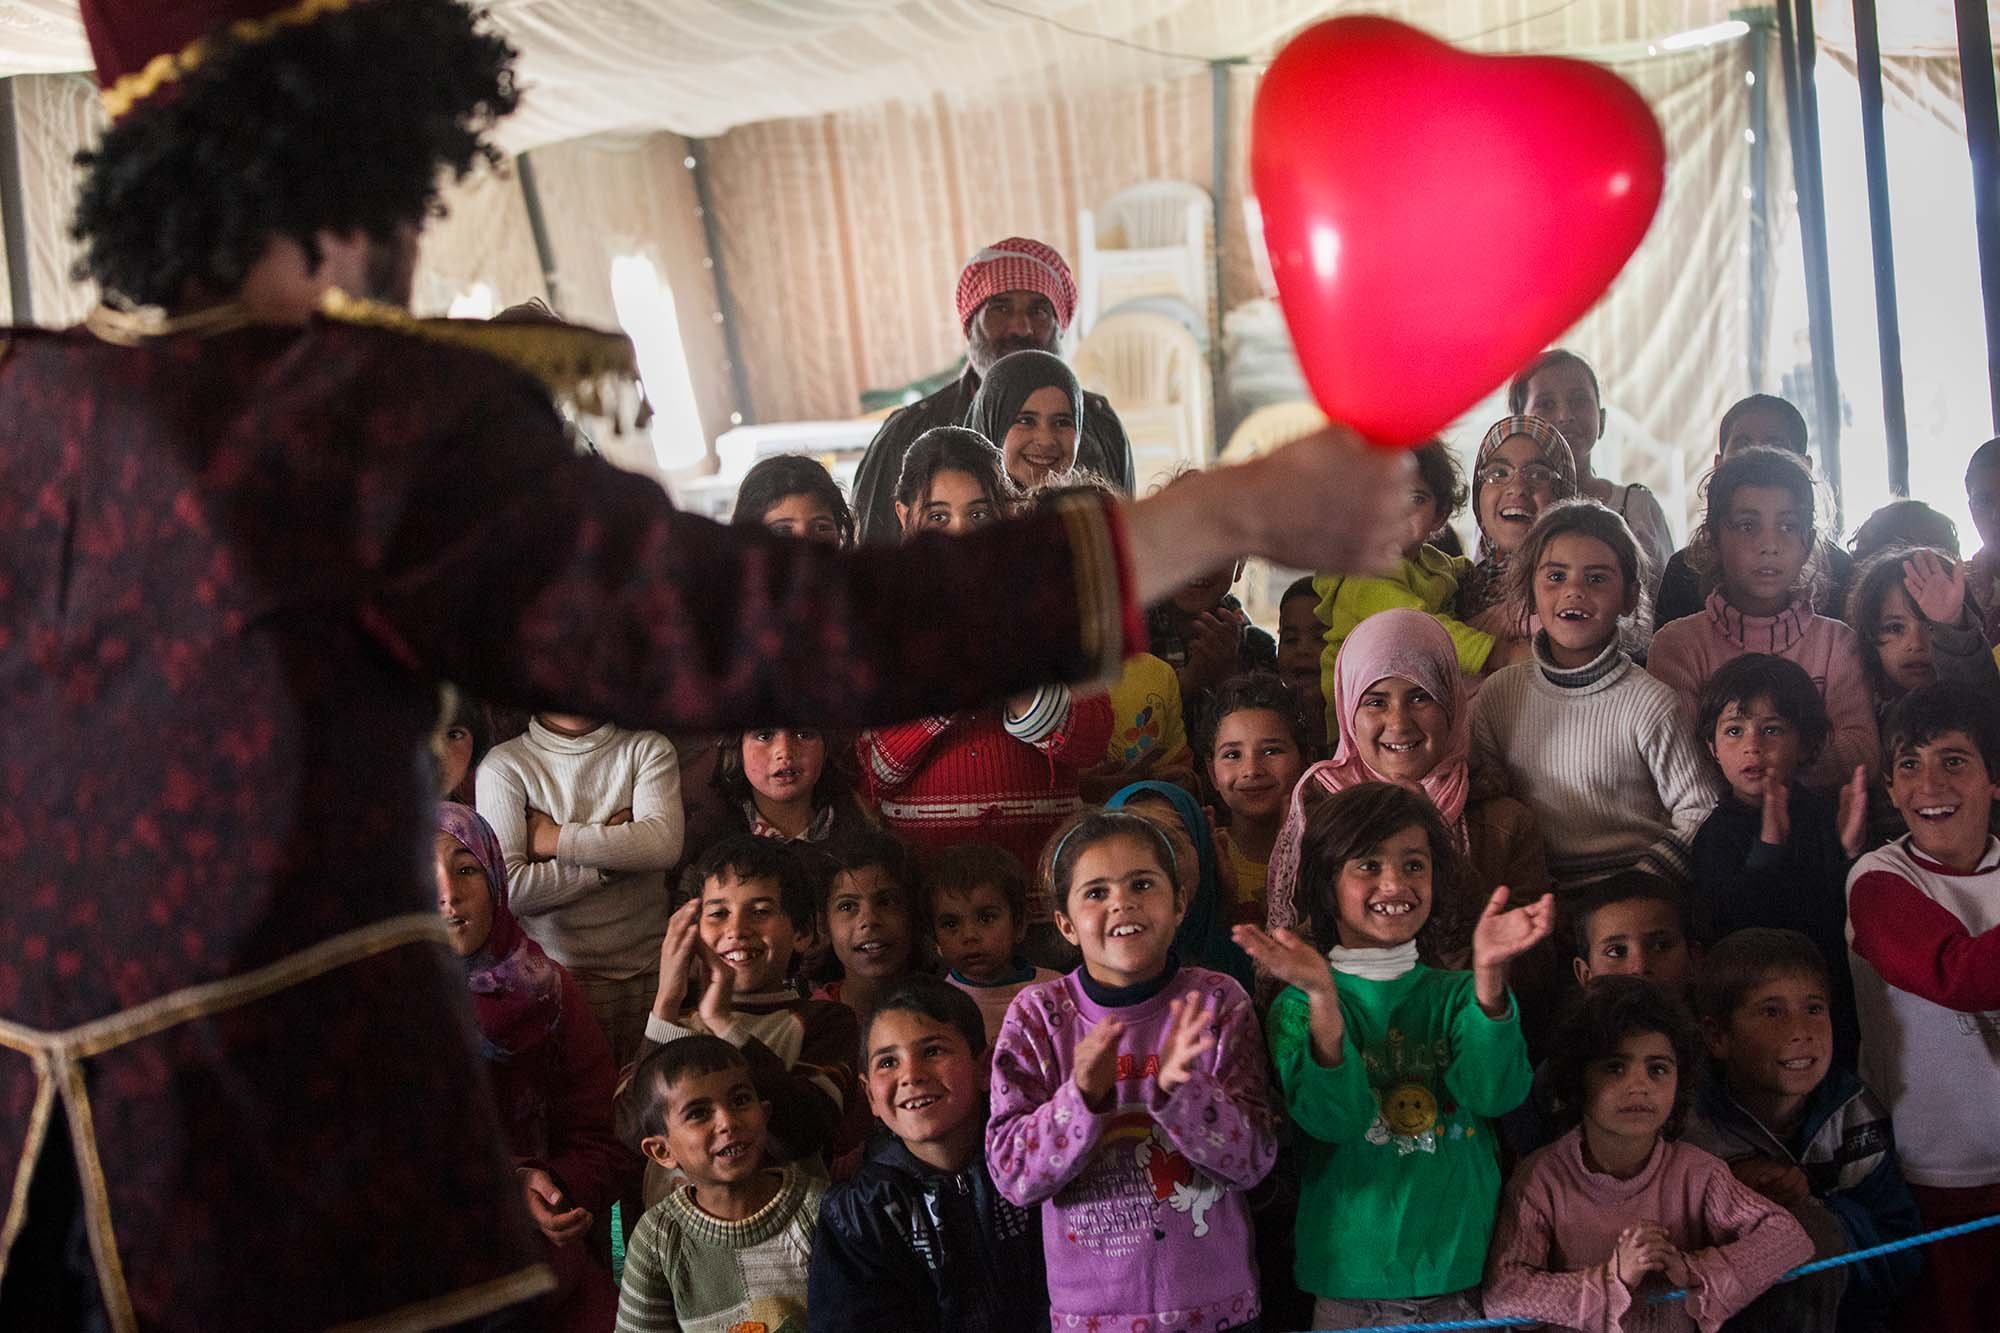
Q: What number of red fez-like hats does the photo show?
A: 1